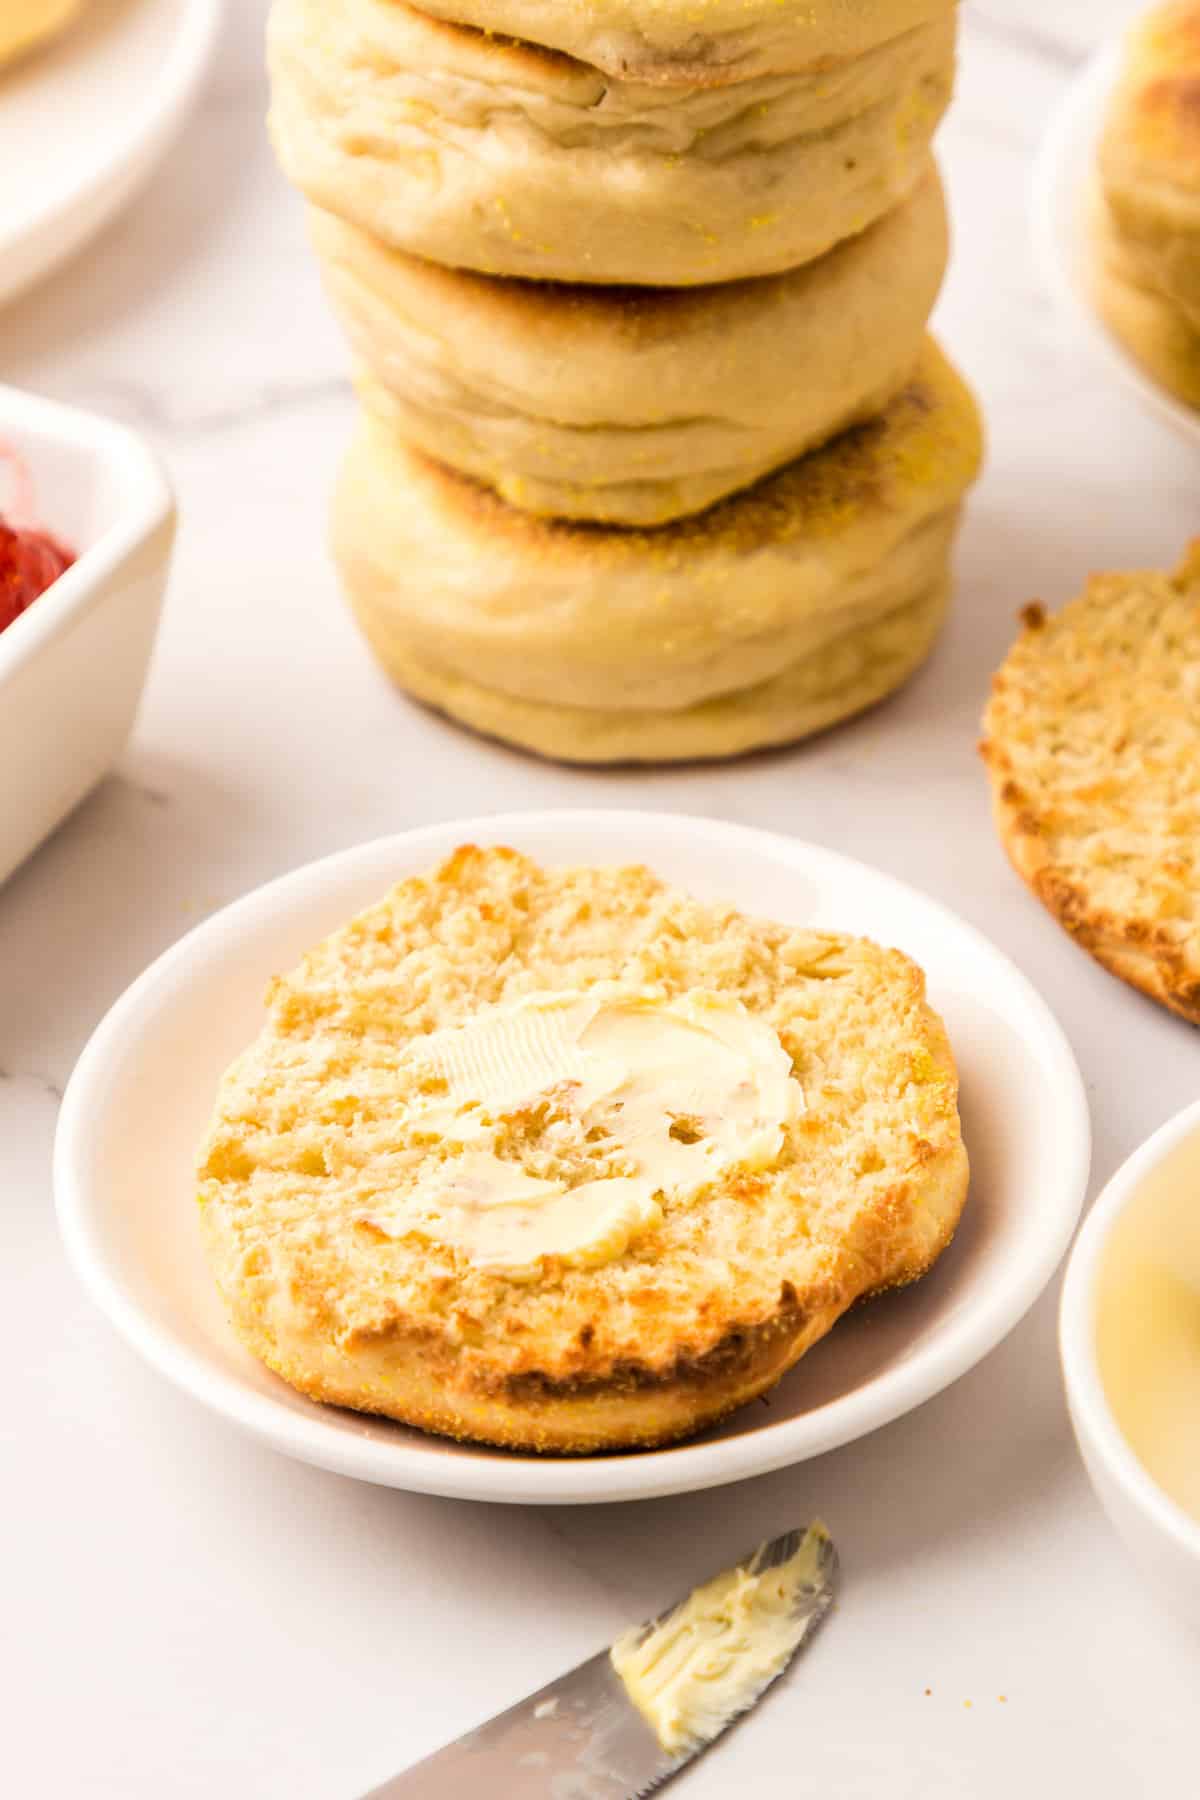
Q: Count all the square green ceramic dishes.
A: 0